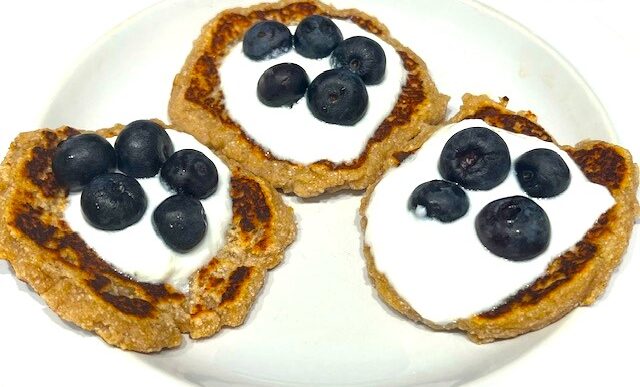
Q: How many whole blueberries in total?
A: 14